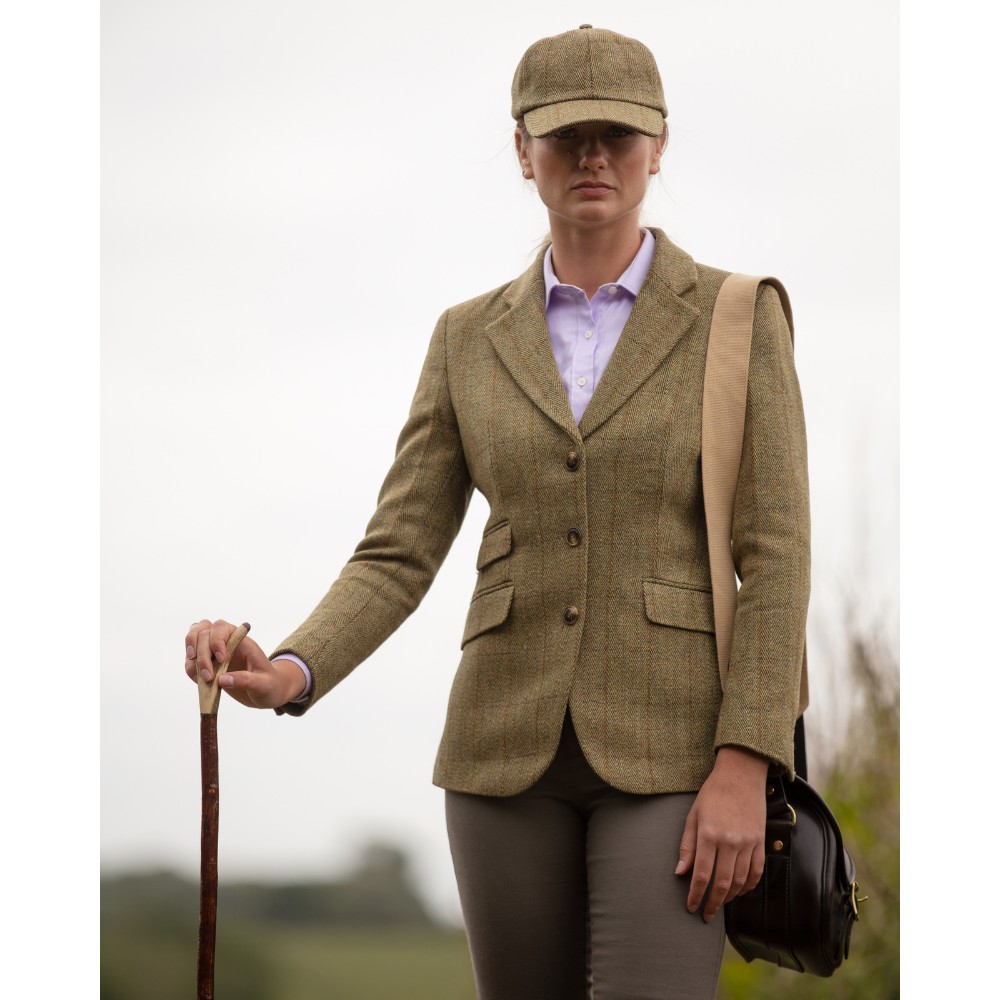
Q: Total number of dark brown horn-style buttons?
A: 3